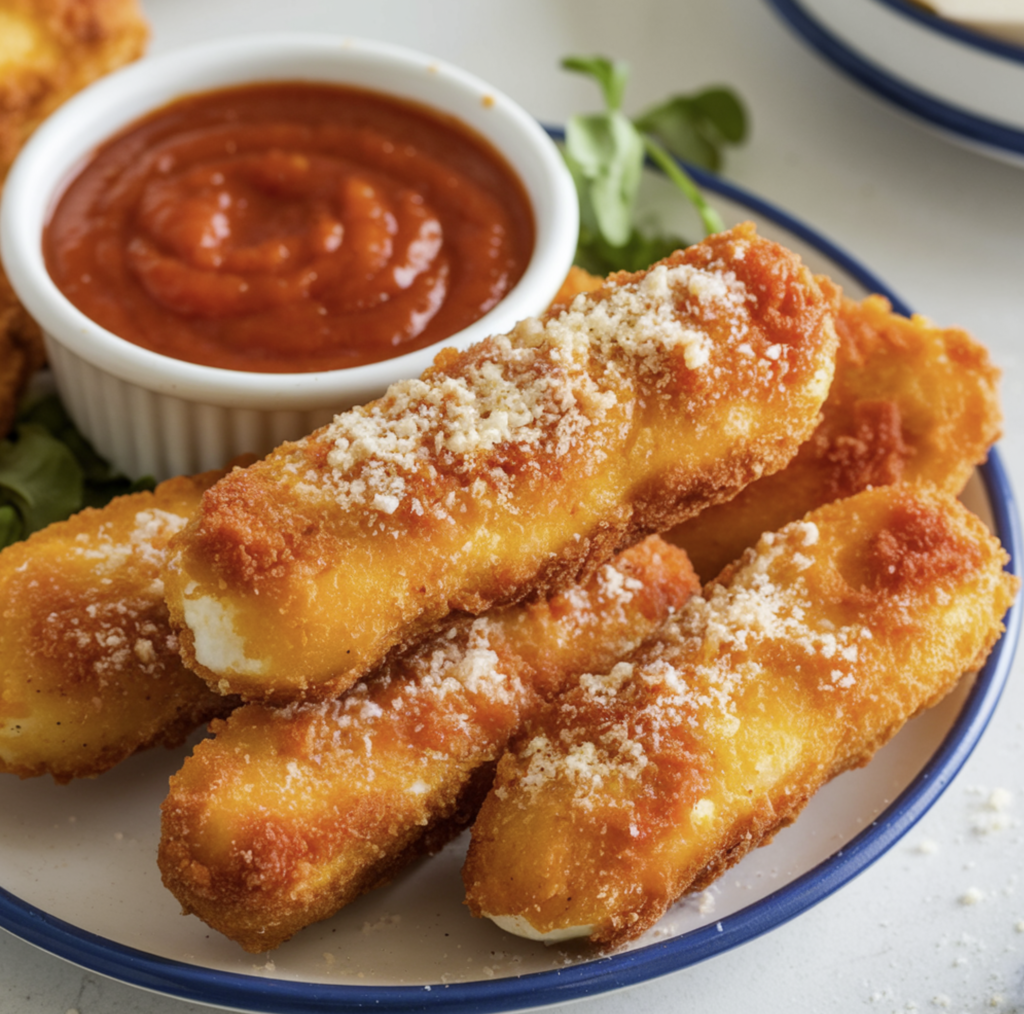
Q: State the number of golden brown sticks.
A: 5